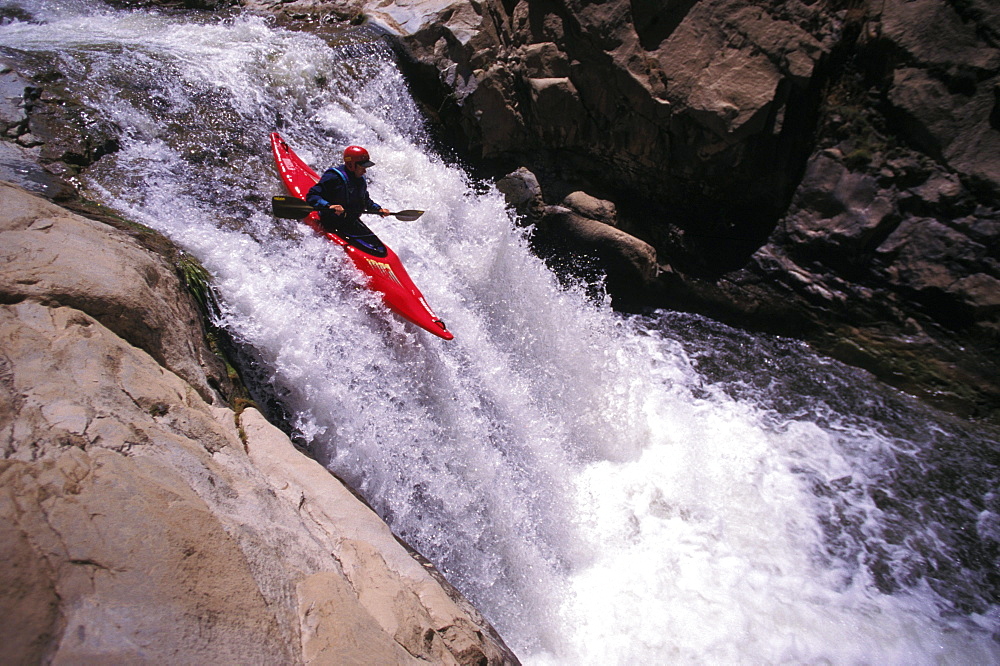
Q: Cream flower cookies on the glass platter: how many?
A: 0